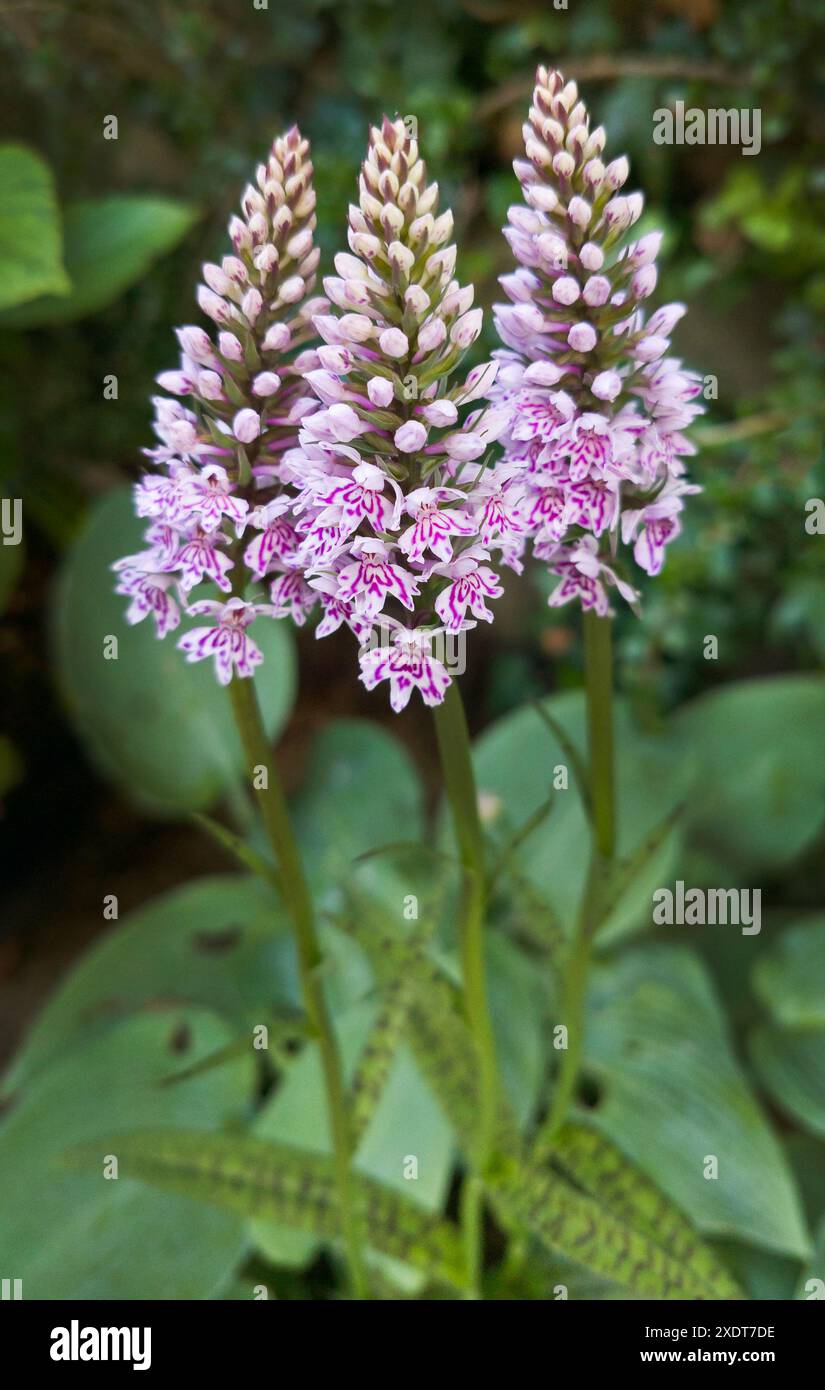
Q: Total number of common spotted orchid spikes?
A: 3